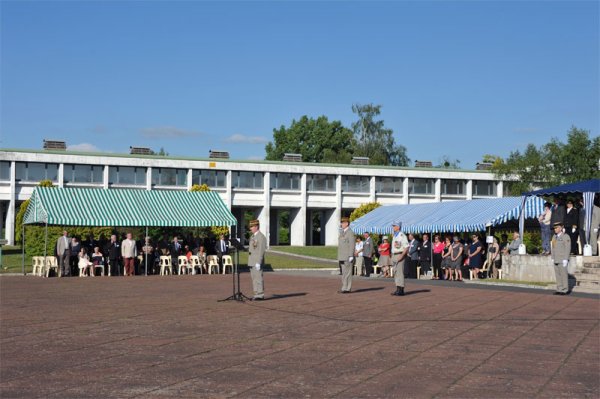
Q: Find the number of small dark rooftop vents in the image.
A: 7